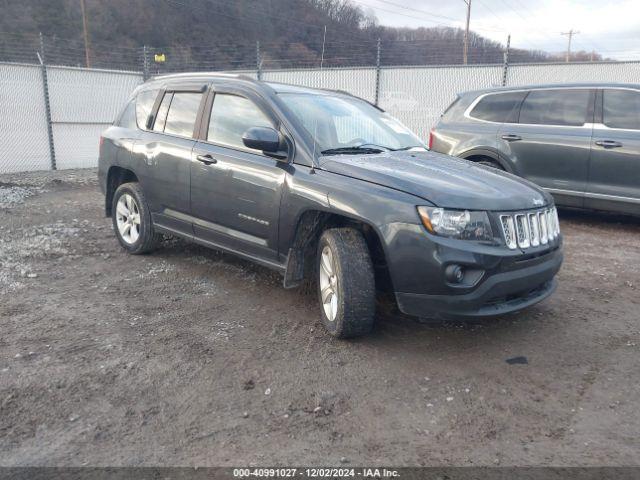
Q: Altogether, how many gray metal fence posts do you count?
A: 5